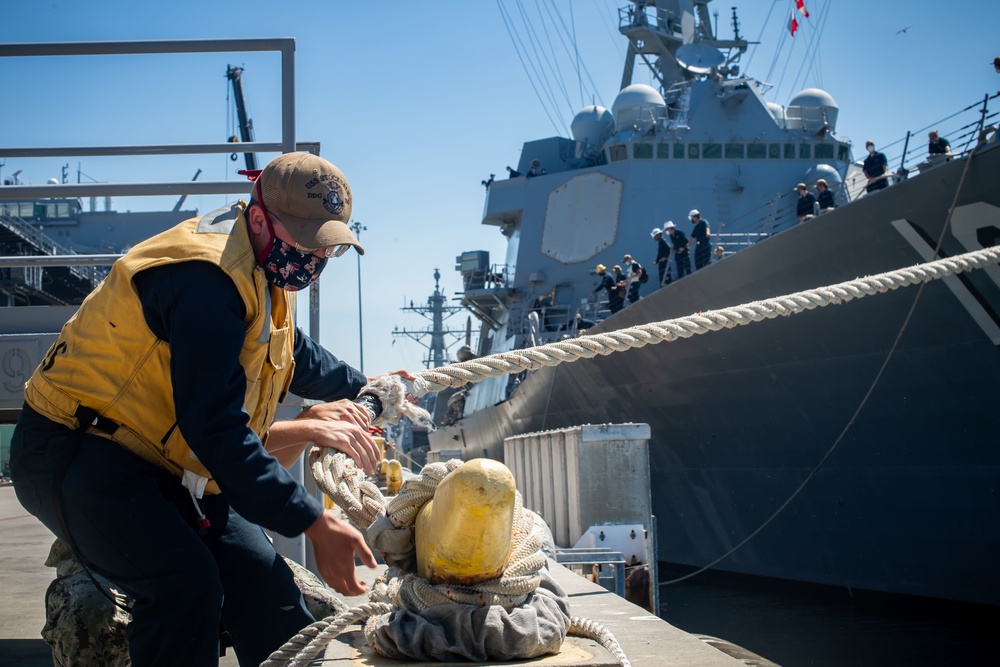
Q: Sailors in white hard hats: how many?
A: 3